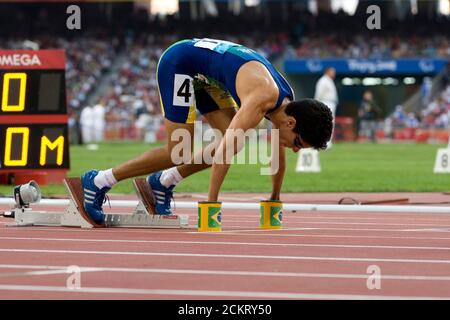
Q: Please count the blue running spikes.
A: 2